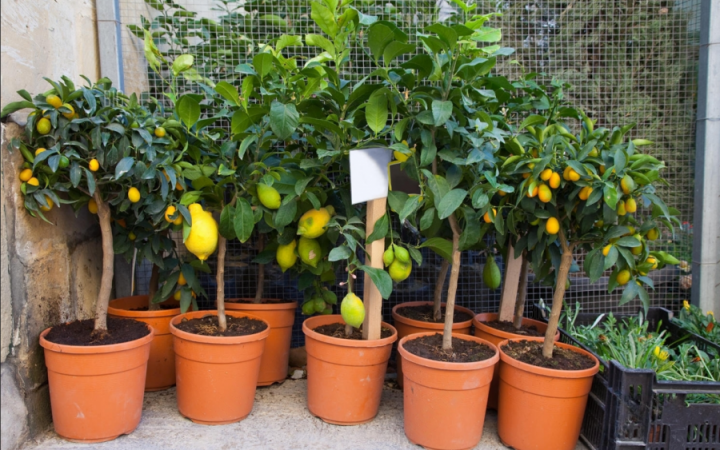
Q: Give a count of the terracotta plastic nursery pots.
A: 9